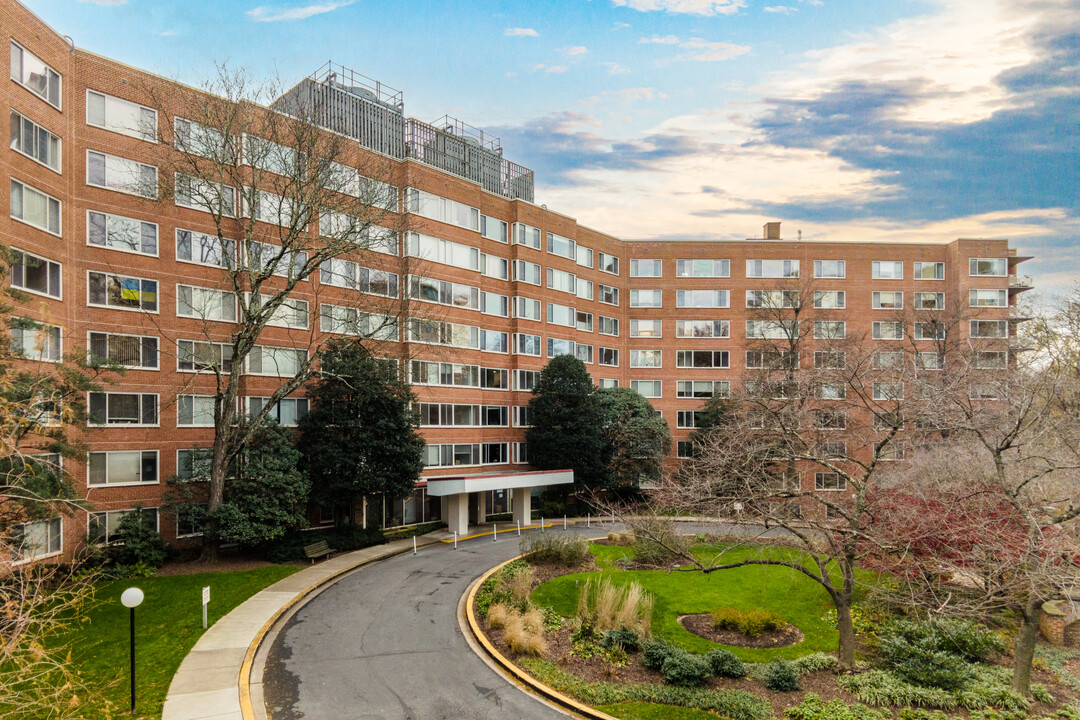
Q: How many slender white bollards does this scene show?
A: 8